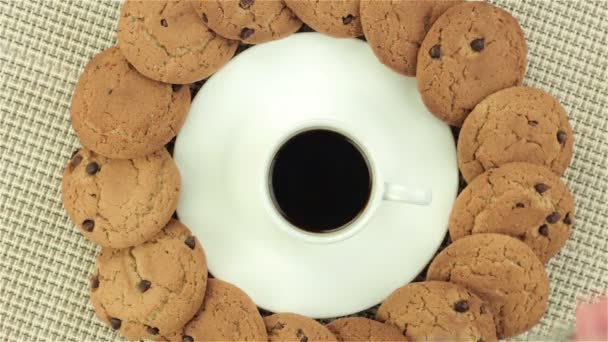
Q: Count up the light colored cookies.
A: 15